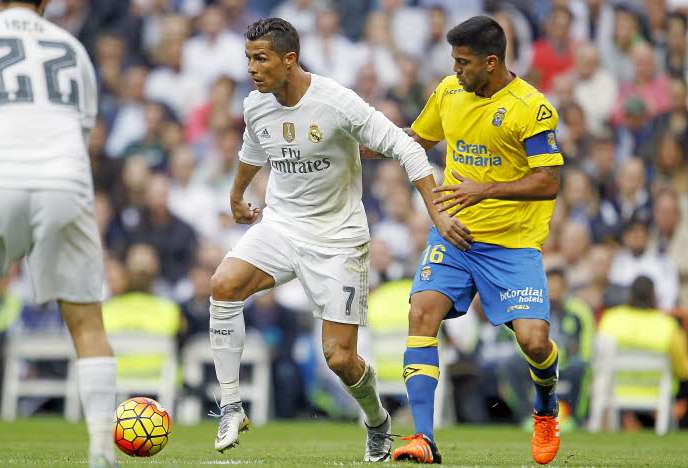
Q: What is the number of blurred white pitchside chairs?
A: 5